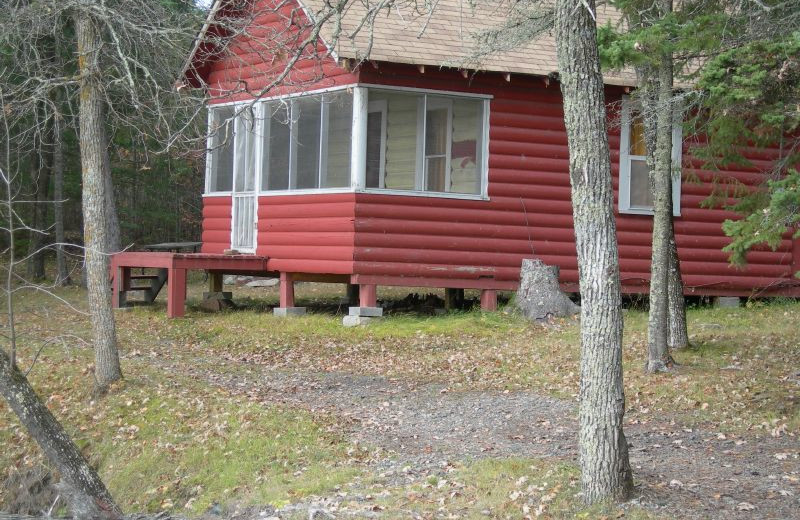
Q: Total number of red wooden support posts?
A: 5